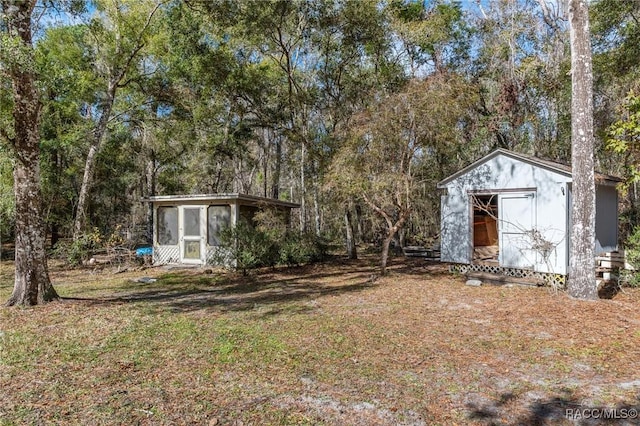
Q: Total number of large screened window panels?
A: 2